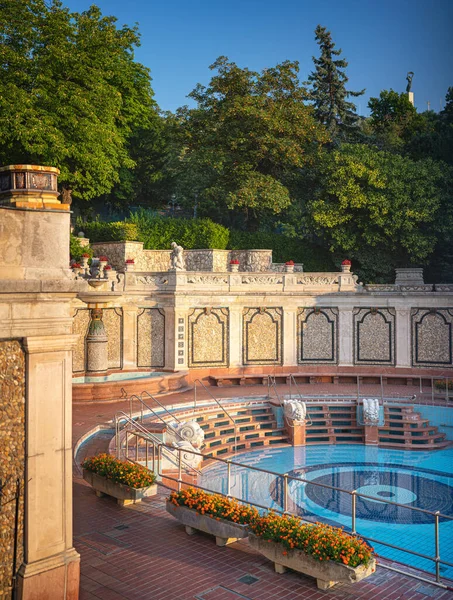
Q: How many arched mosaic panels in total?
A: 5